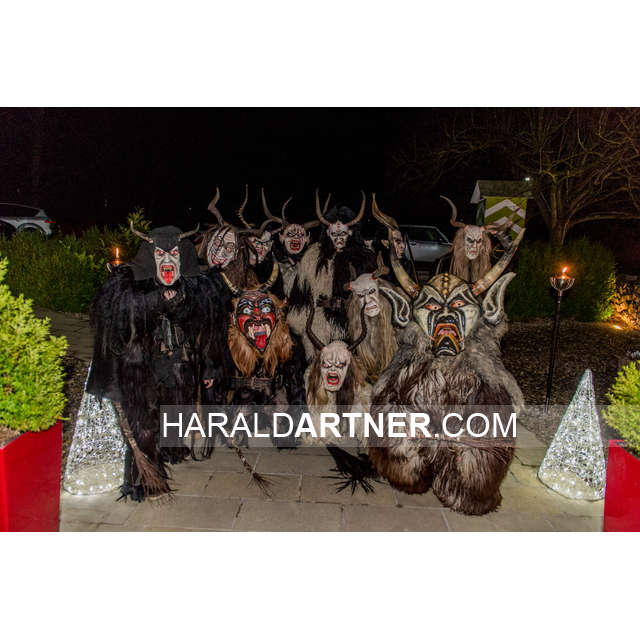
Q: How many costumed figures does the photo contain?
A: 11